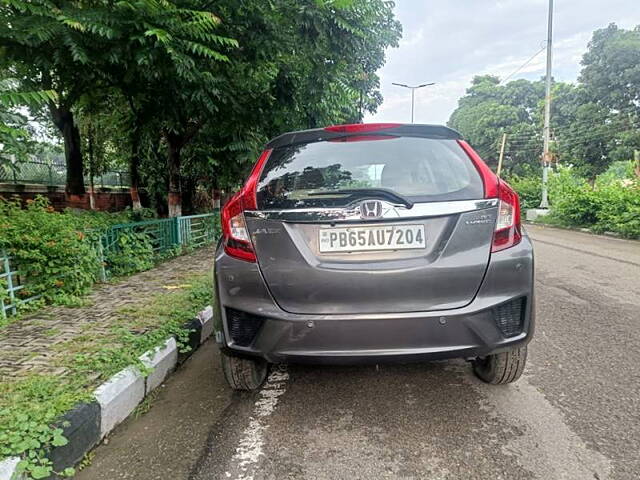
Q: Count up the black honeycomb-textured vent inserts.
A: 2